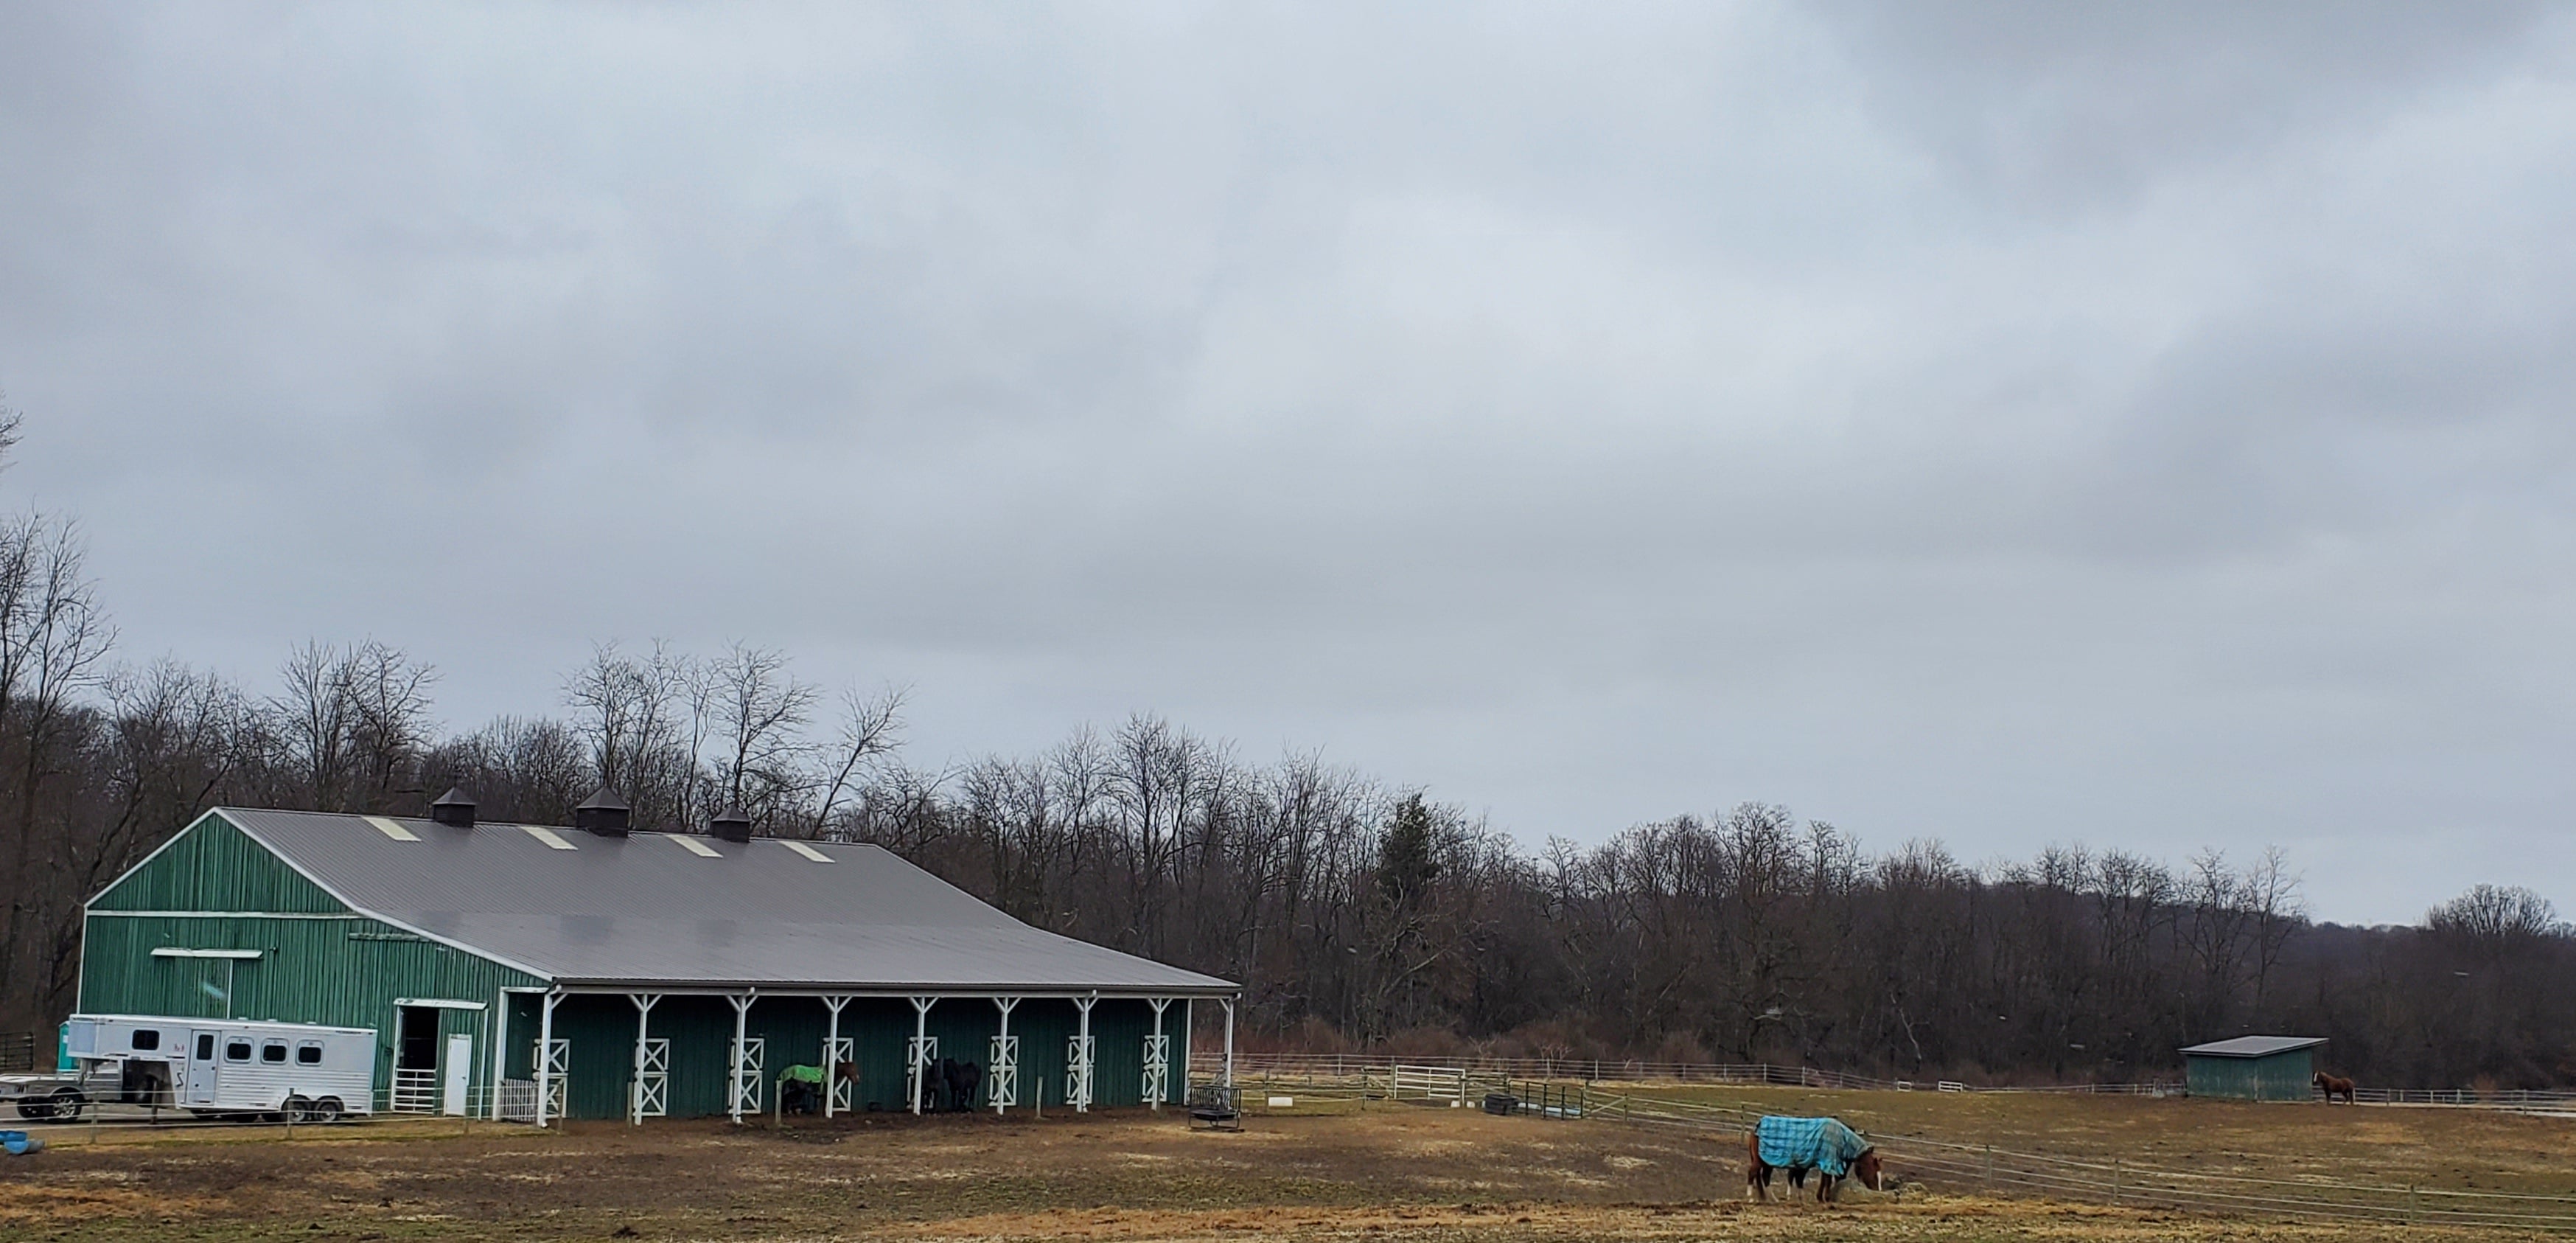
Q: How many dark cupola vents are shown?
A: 3